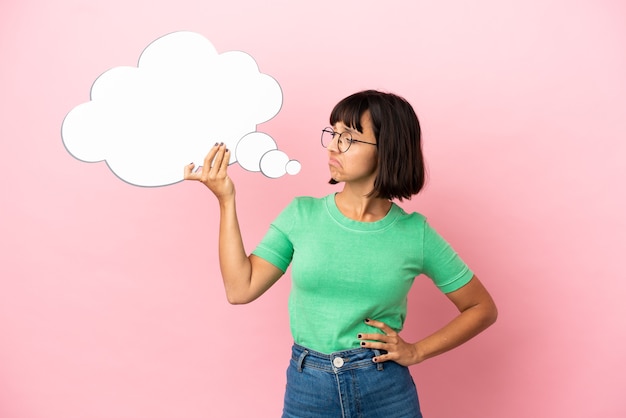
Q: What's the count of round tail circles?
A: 3